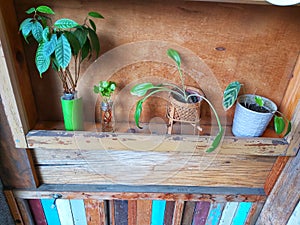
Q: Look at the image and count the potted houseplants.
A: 4